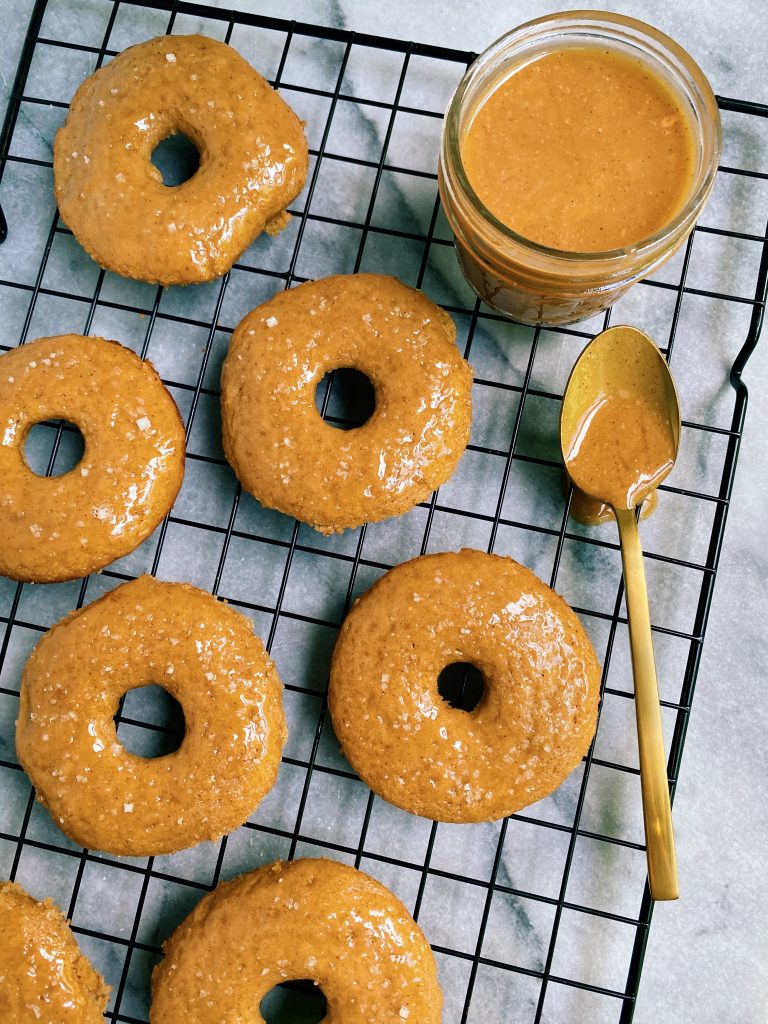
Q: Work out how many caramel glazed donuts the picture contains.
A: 7